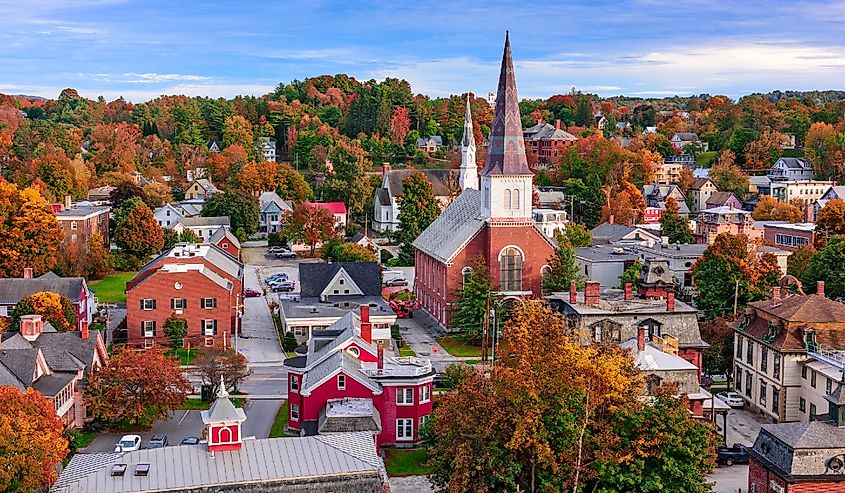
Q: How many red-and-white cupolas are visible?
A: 1